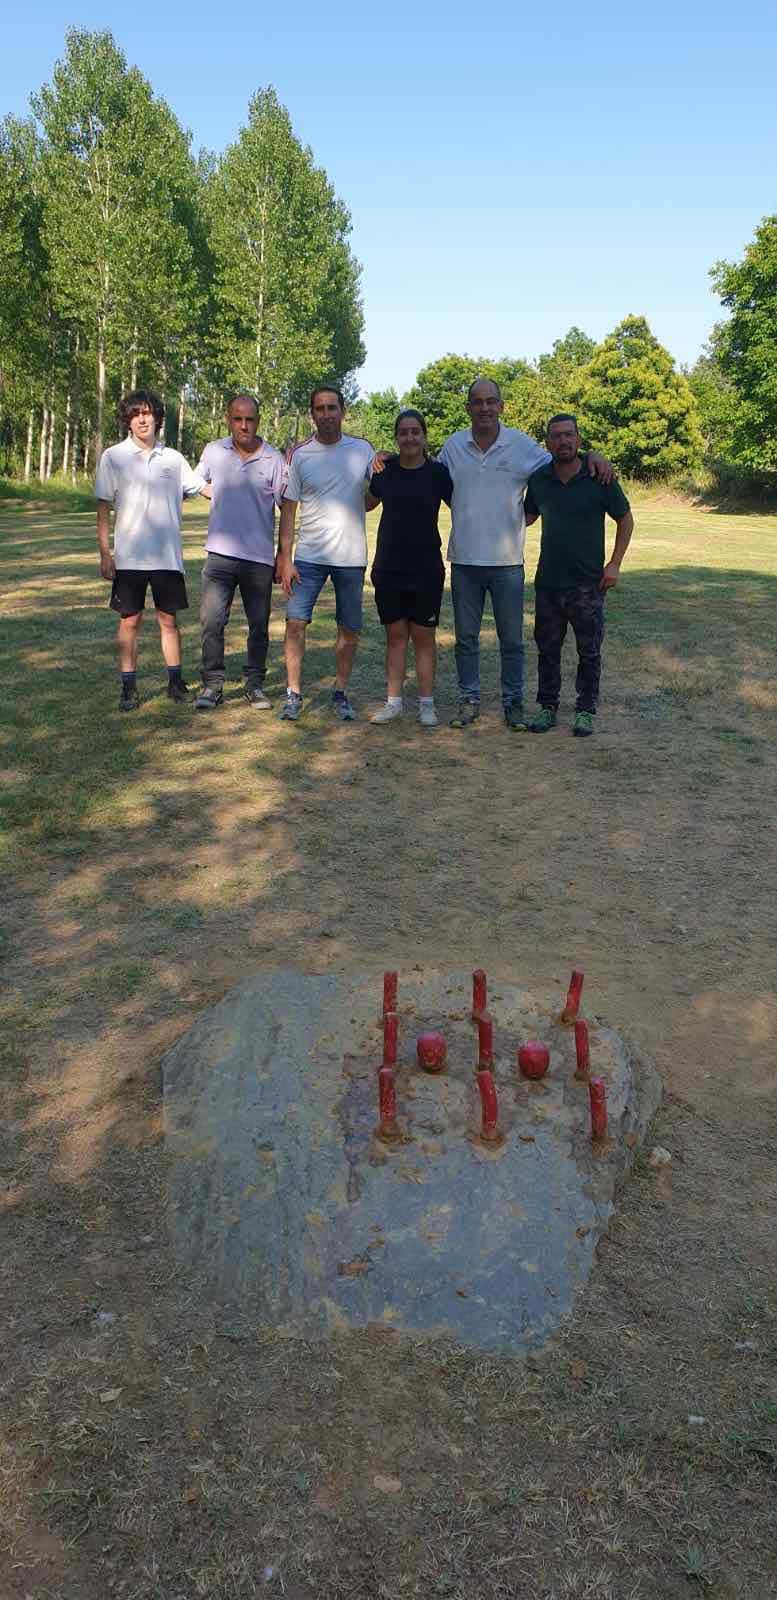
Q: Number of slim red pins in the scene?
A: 9